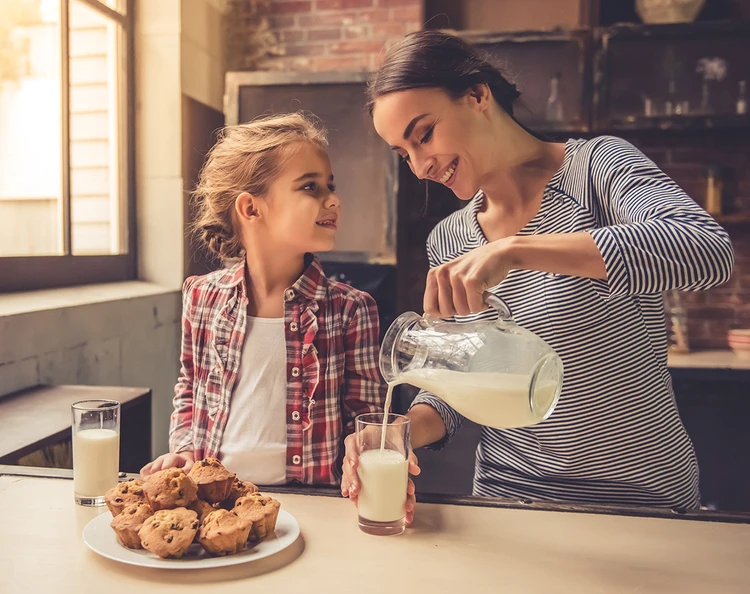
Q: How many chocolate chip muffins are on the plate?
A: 9